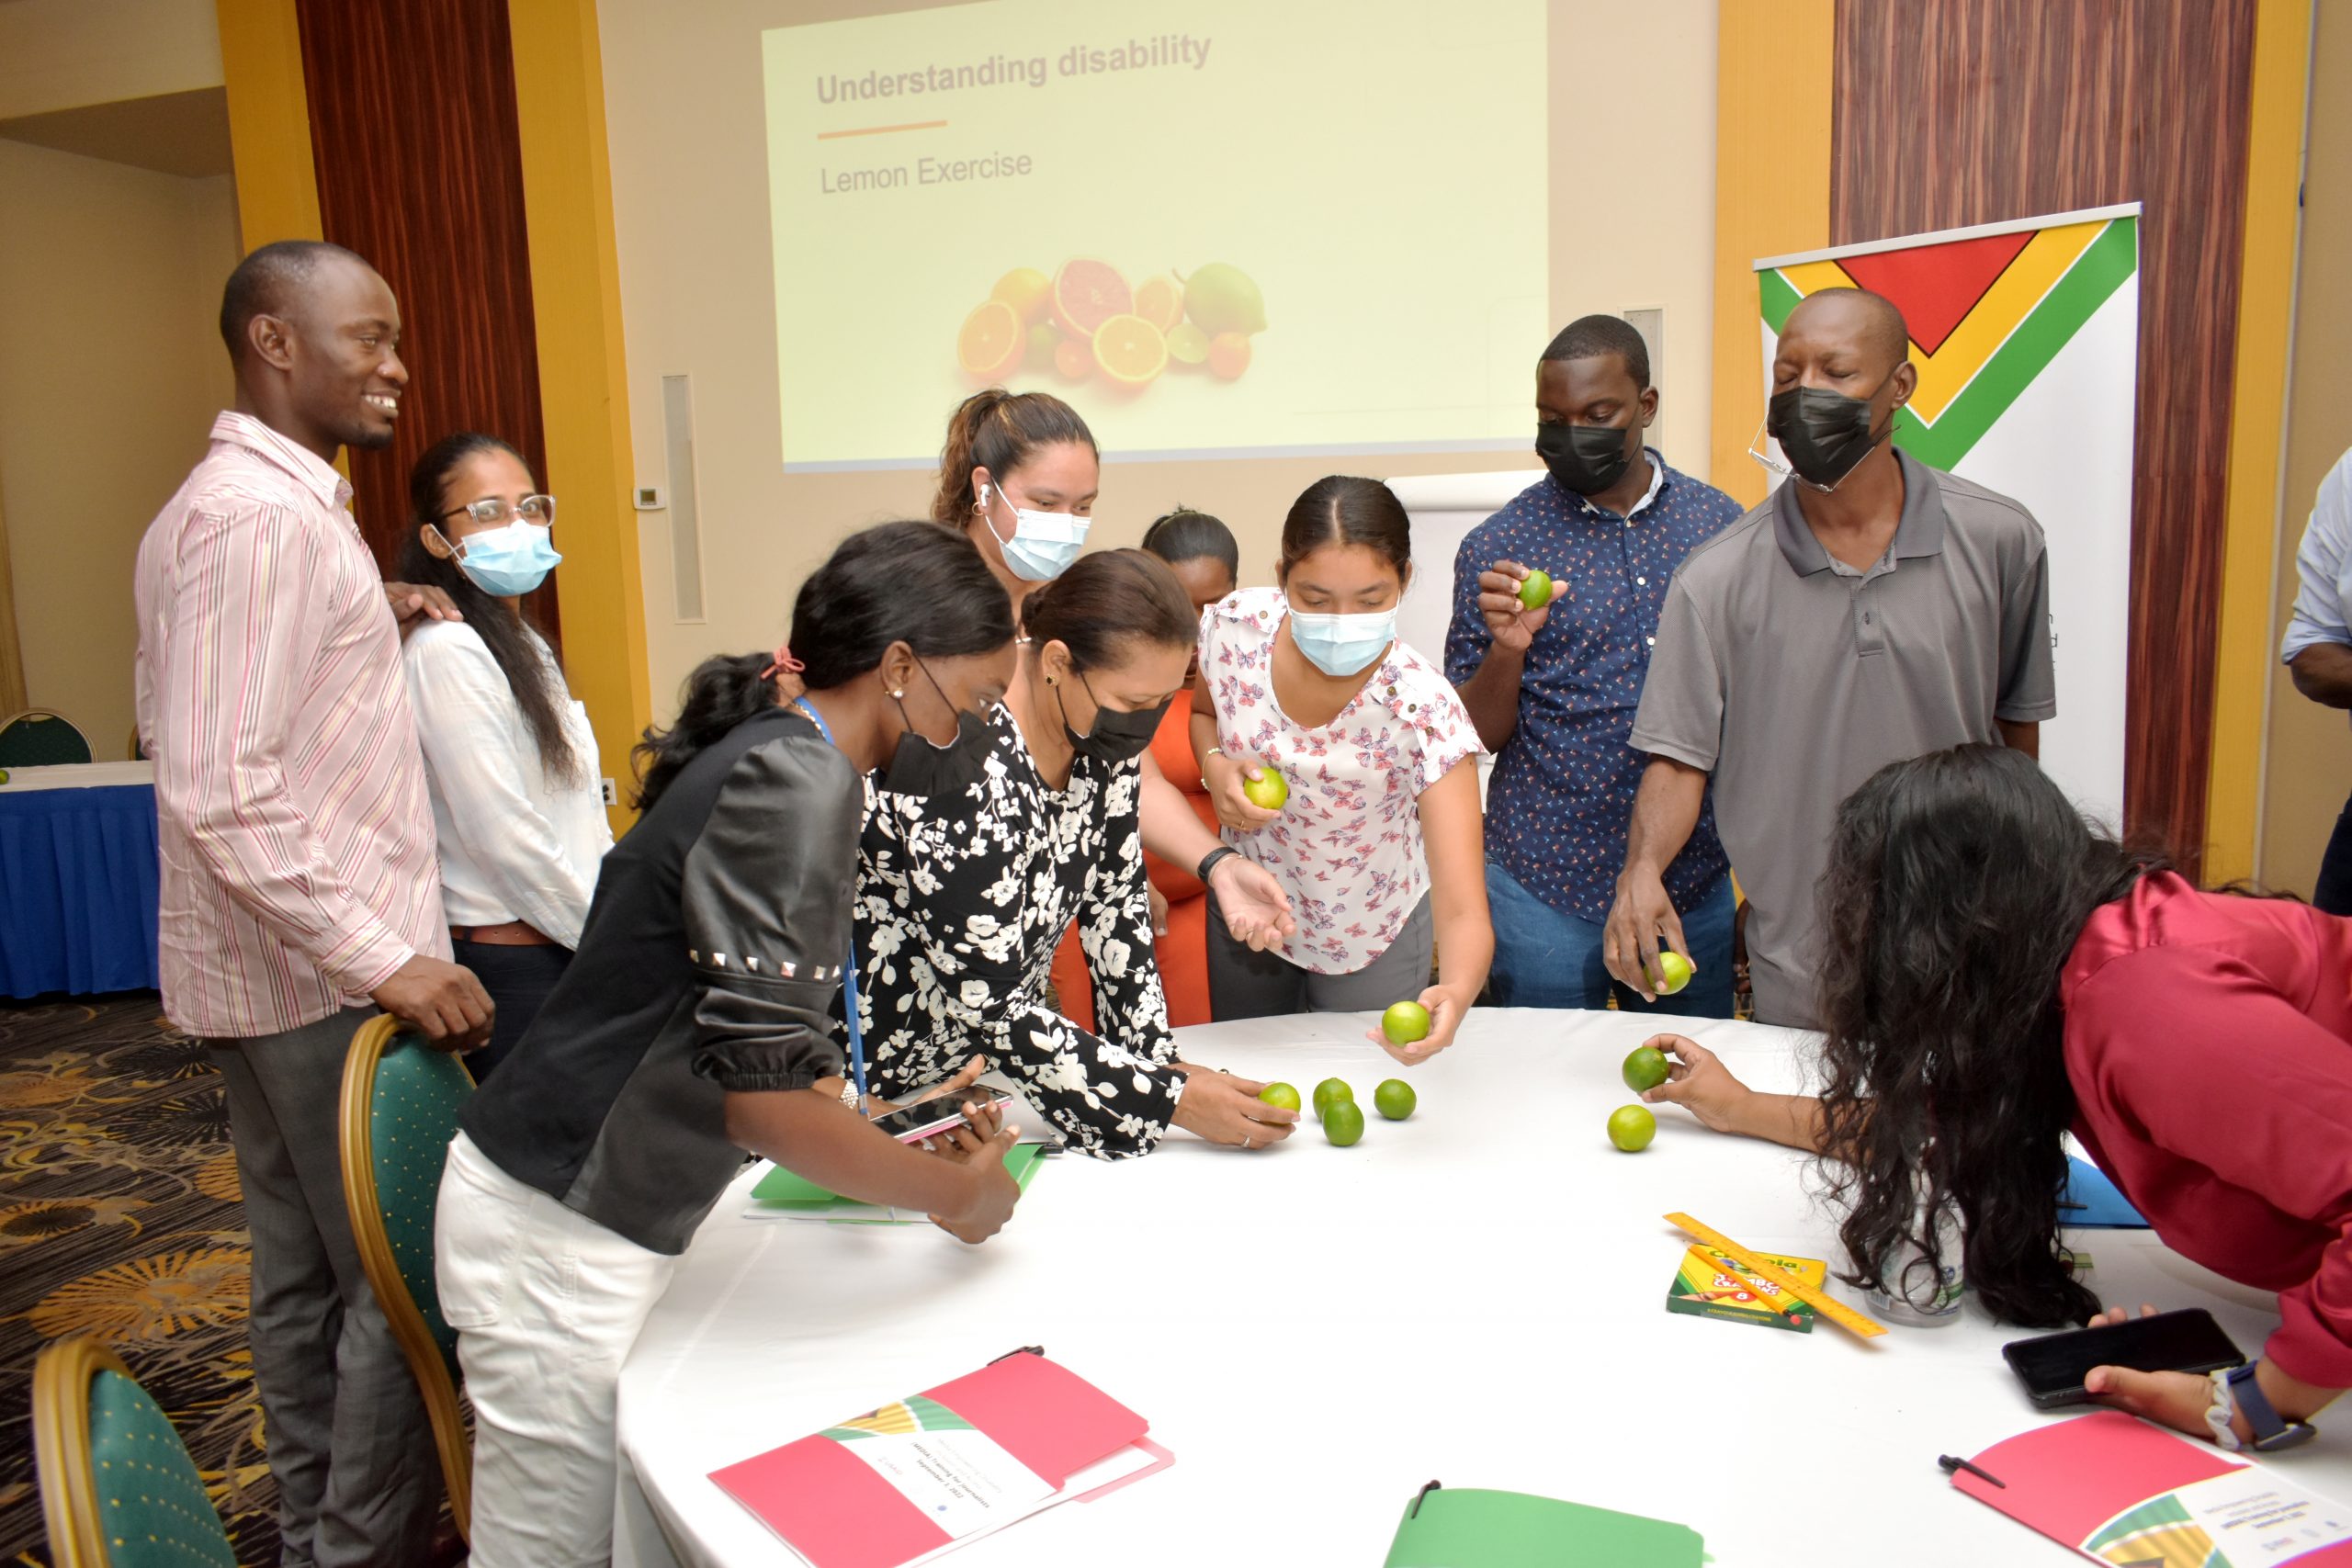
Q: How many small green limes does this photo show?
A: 10